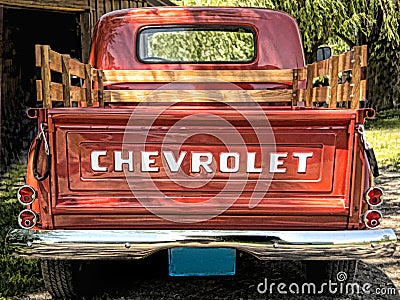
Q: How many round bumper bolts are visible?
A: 4